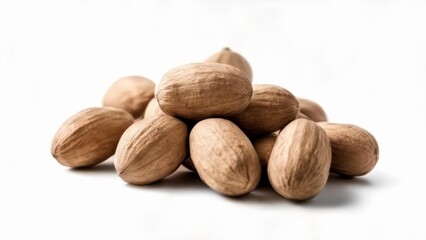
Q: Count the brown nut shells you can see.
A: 12